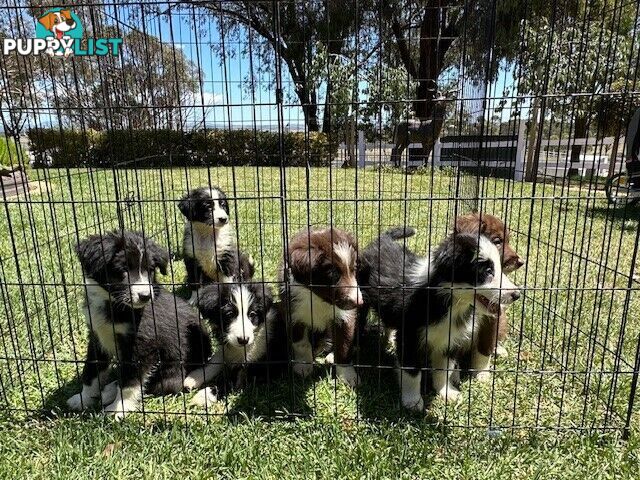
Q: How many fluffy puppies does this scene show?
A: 6